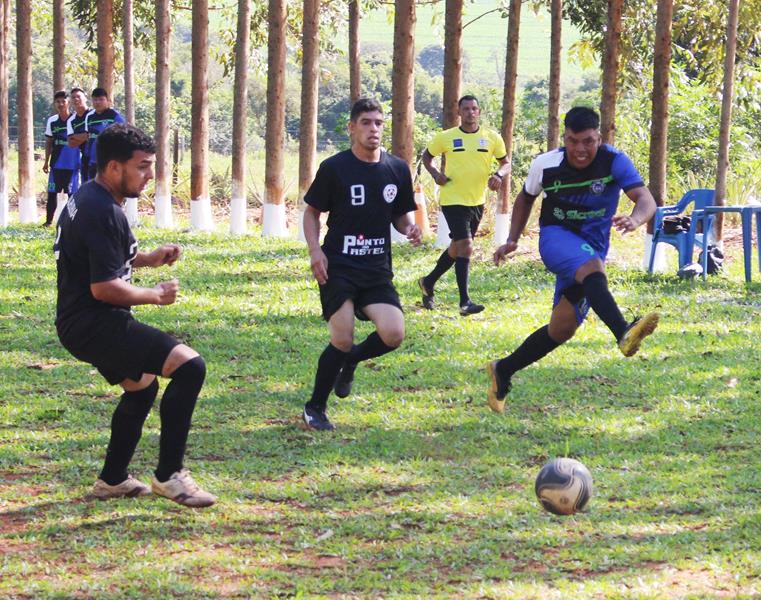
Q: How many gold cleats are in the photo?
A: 2